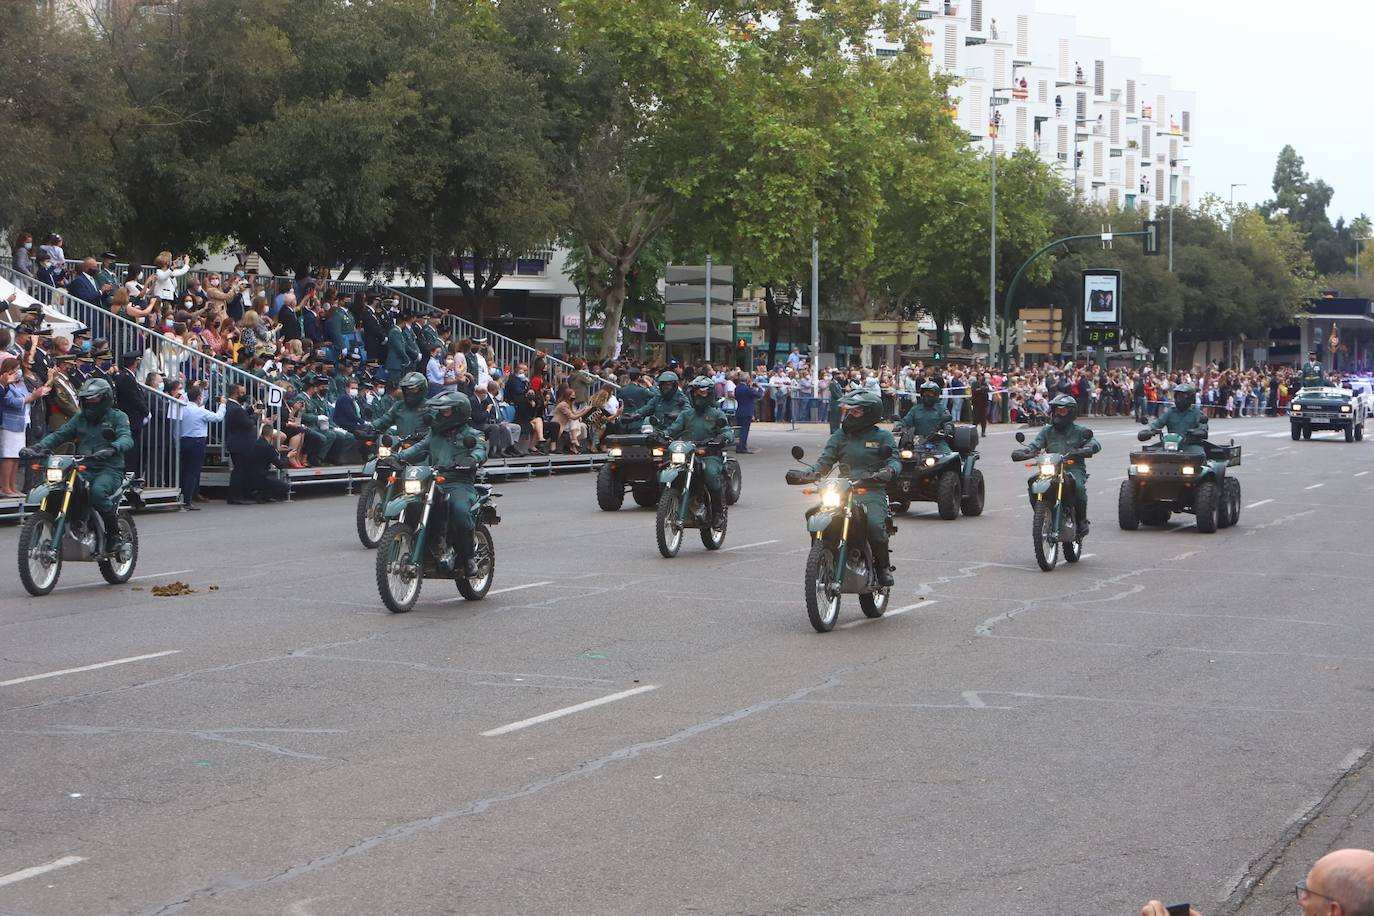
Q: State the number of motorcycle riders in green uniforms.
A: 6